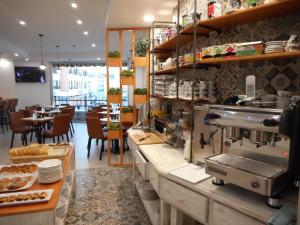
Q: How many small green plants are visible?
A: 7